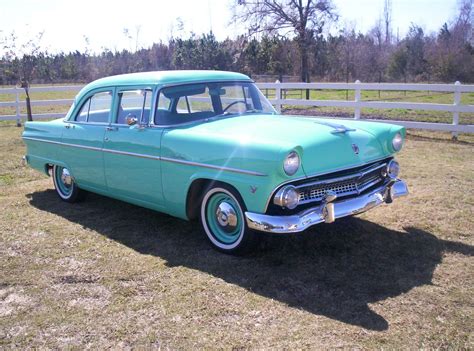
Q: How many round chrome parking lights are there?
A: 2